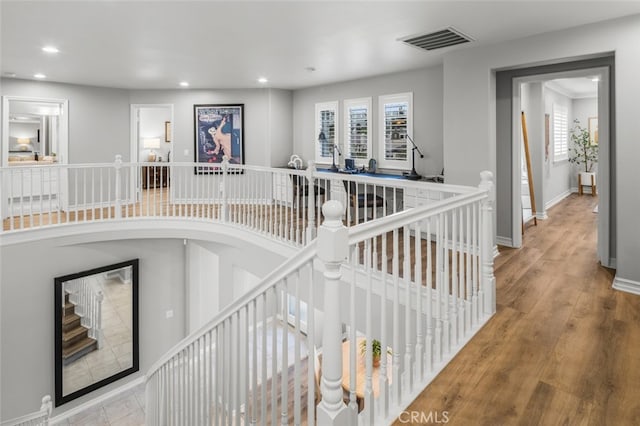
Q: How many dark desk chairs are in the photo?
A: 2